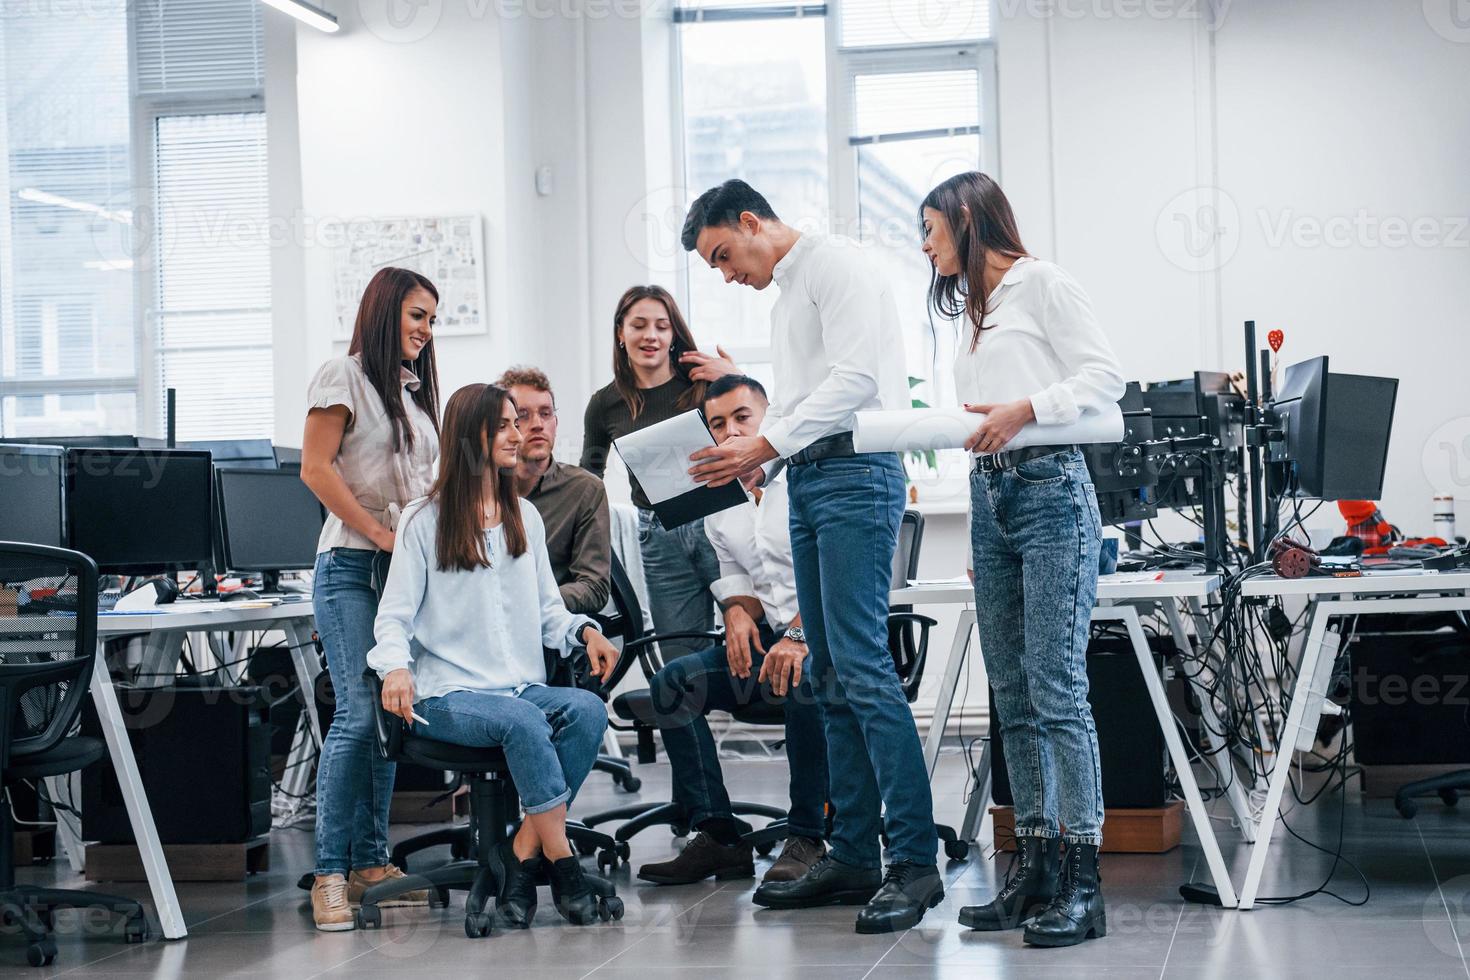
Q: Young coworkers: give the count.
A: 7